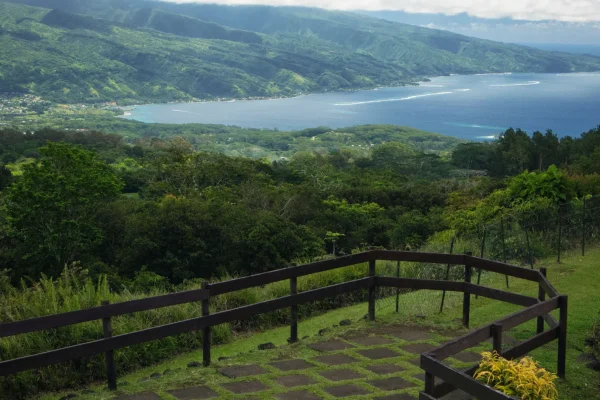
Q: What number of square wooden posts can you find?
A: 9